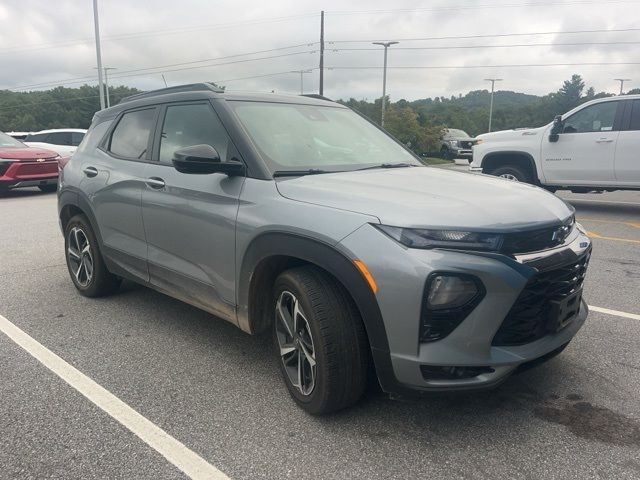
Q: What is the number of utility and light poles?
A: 7